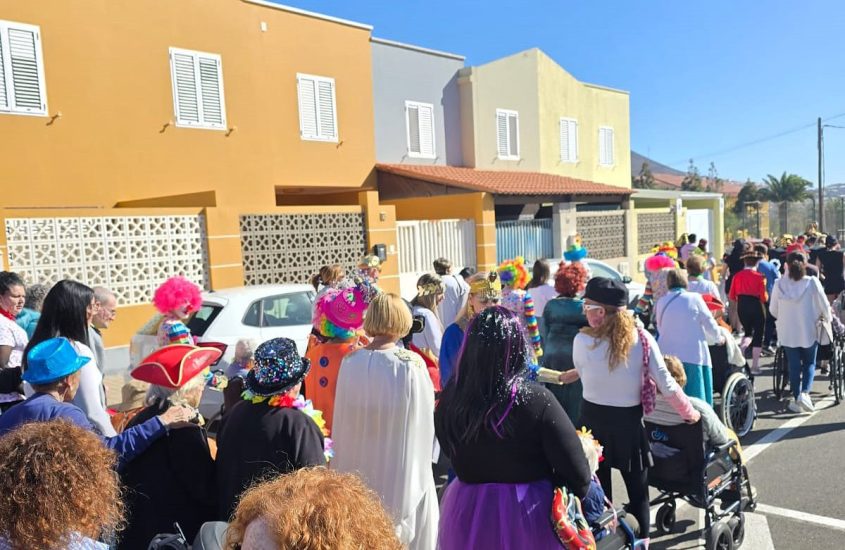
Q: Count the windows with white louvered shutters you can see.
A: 7